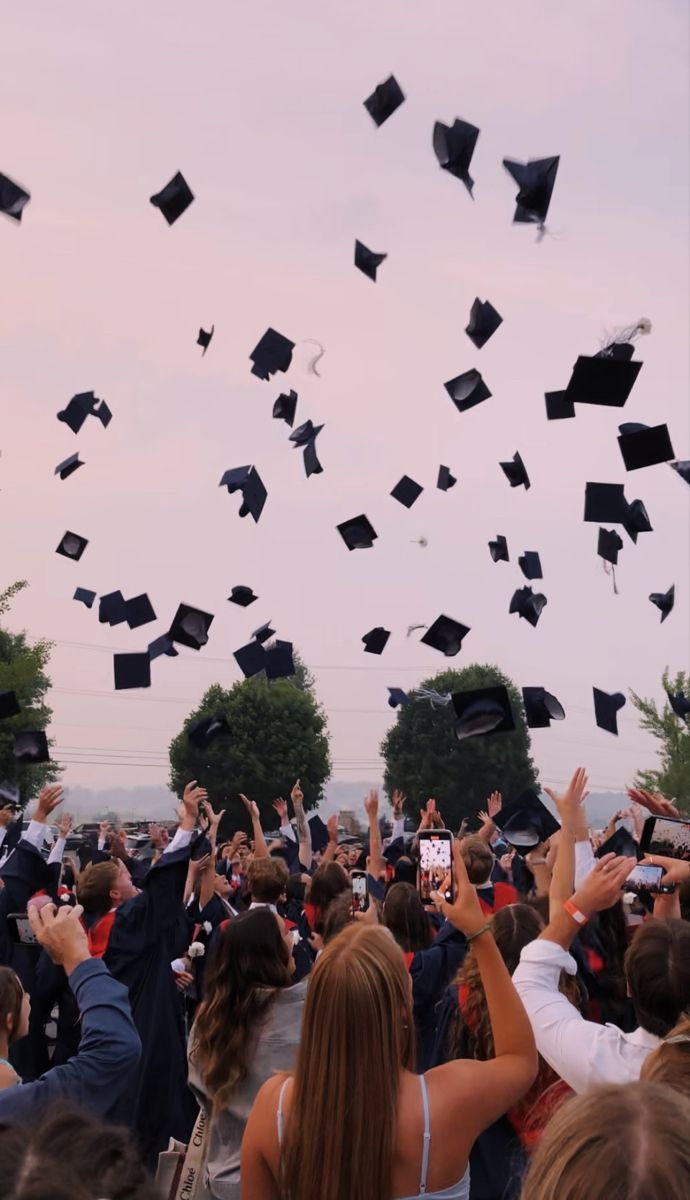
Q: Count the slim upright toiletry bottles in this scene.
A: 0